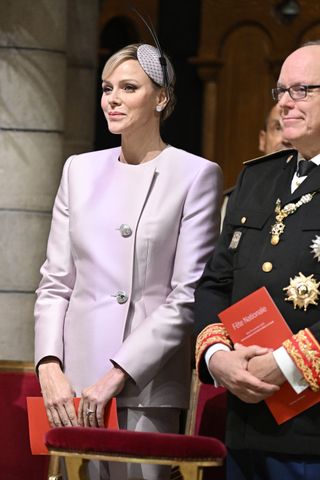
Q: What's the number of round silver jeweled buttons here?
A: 2